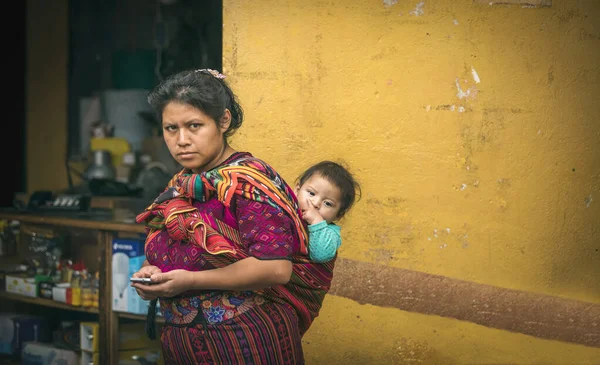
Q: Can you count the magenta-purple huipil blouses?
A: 1